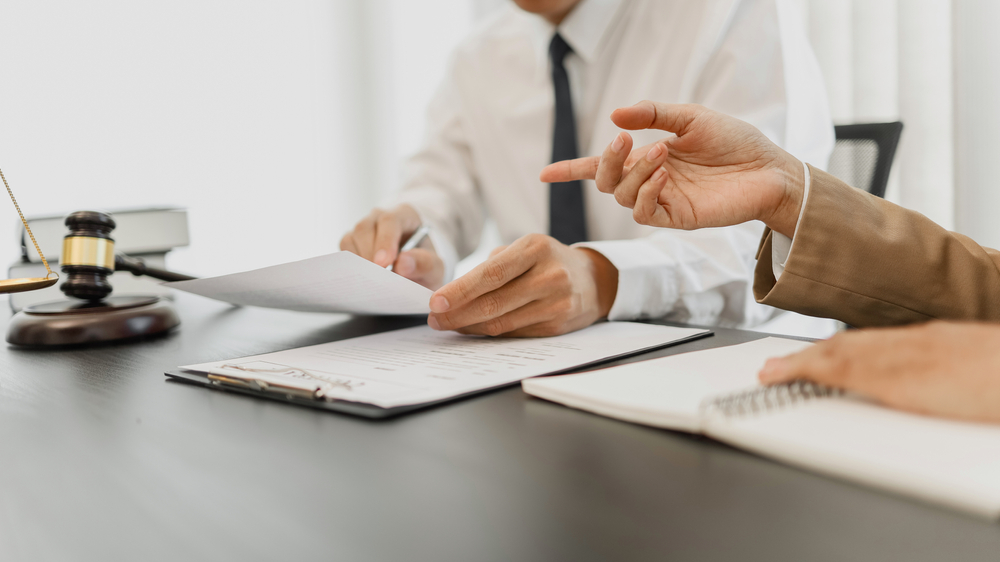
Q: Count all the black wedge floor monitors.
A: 0